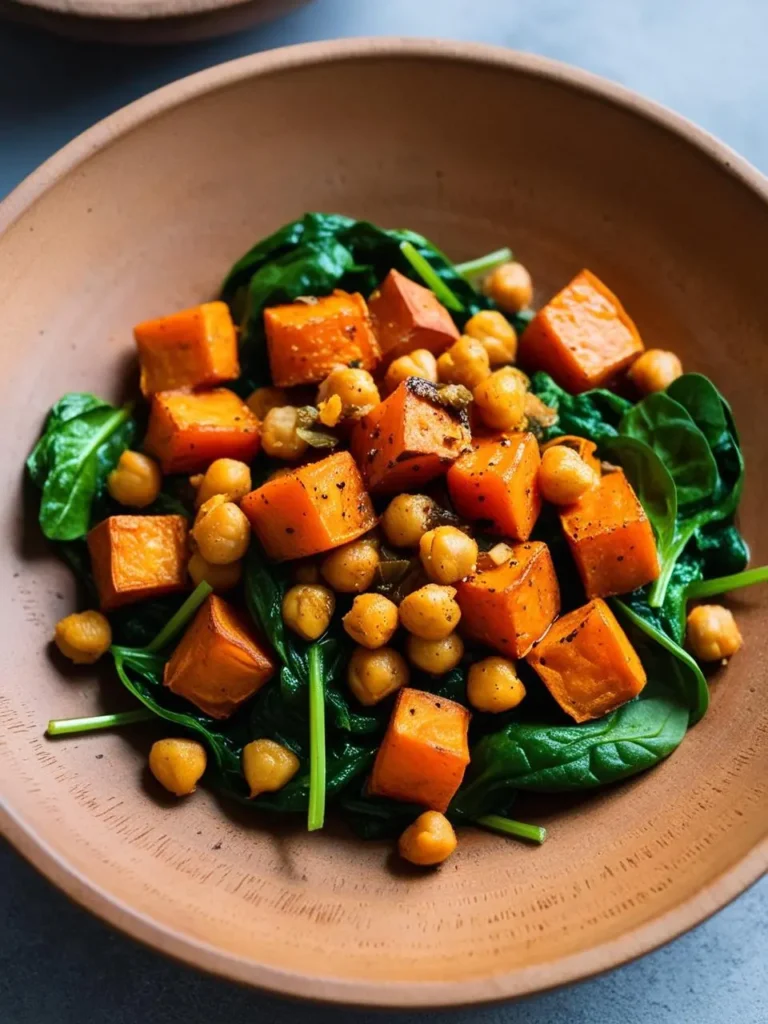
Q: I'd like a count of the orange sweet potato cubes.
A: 14